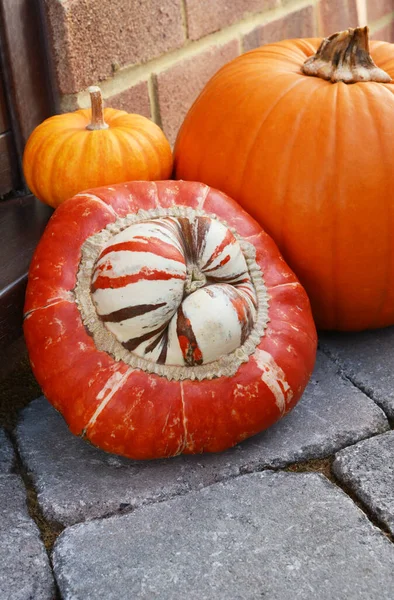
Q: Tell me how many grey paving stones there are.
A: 6